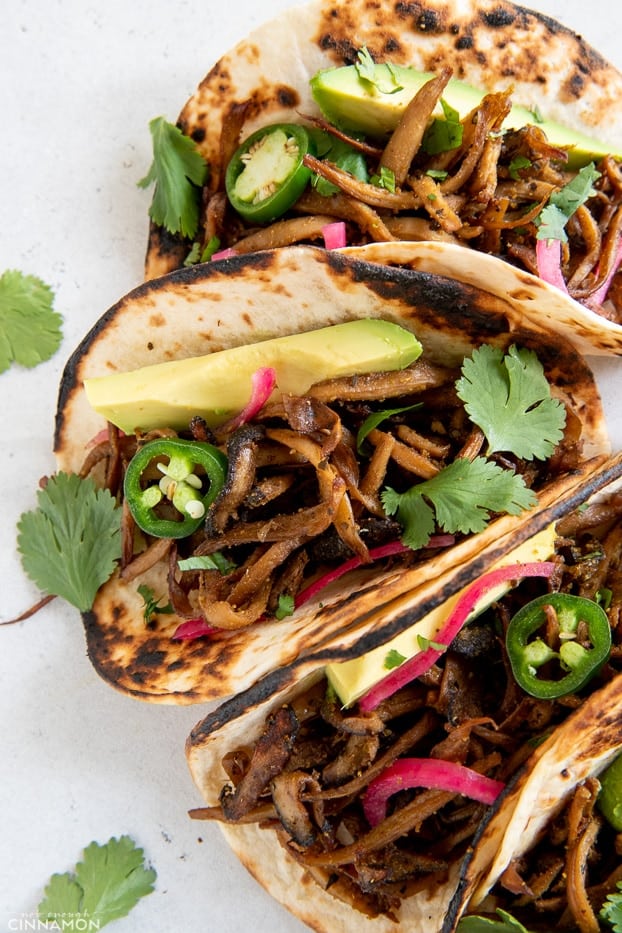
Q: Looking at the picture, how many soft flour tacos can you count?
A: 4